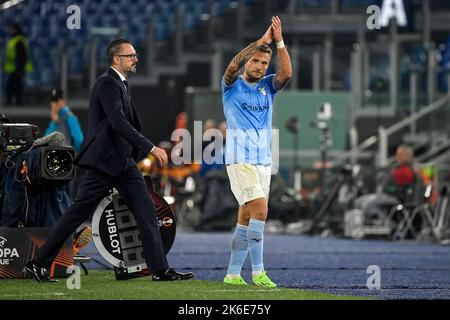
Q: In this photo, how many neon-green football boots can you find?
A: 2